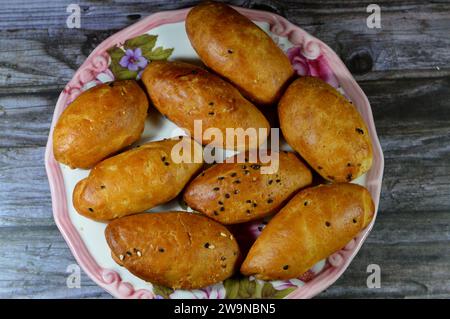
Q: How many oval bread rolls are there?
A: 8